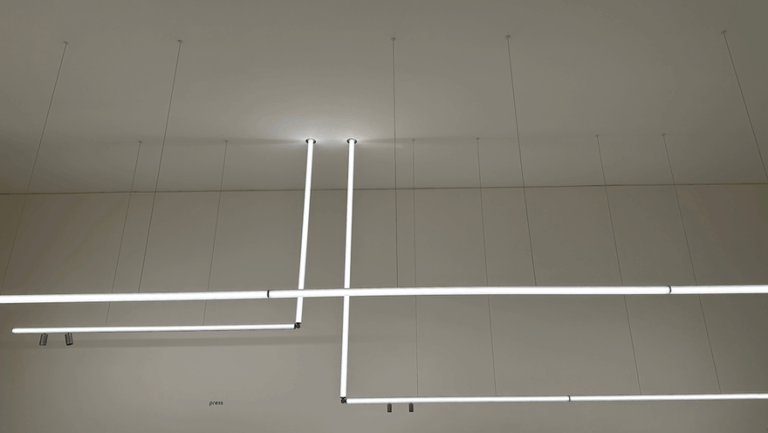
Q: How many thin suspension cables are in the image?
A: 11